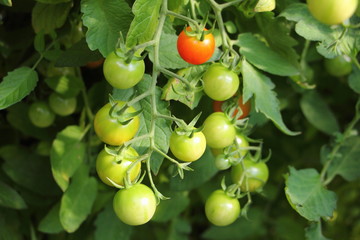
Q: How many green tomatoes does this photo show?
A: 15